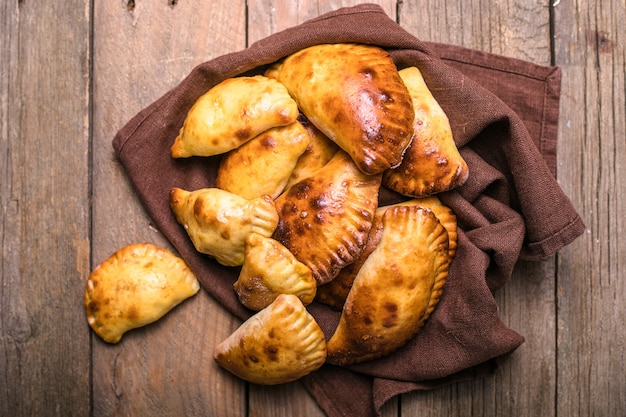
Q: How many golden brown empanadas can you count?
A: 12